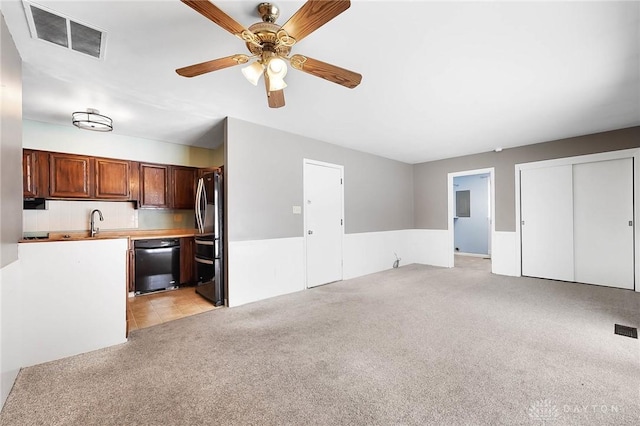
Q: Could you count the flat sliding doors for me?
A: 2